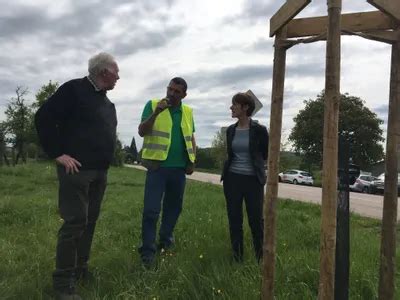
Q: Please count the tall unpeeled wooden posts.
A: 3